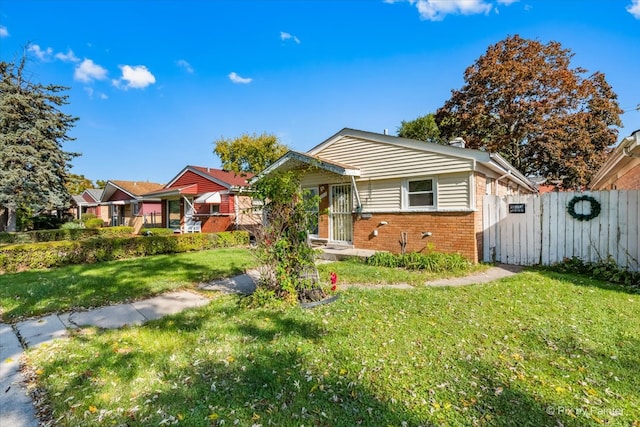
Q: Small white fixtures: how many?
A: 3